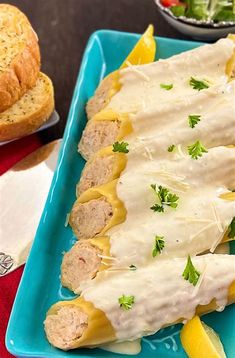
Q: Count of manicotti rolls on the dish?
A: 6